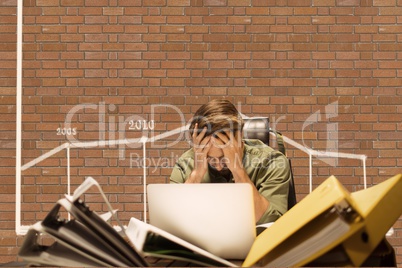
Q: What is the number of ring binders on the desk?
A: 6